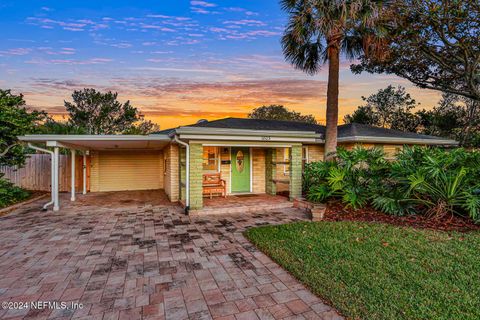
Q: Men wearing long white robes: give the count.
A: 0